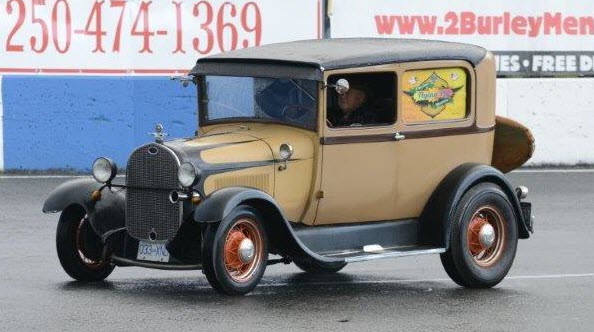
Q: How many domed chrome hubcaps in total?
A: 2